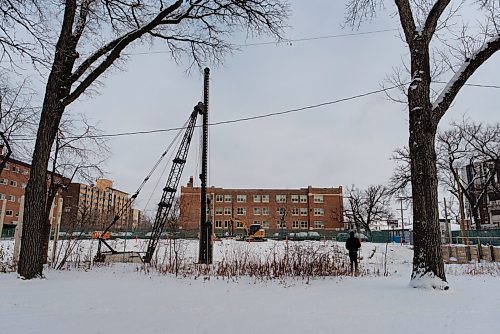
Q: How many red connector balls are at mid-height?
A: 0